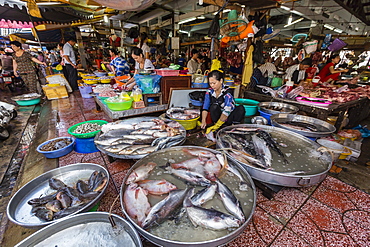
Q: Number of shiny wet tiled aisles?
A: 1